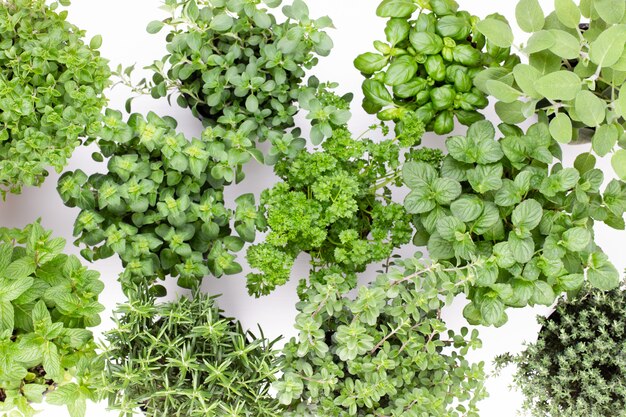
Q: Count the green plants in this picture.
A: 11